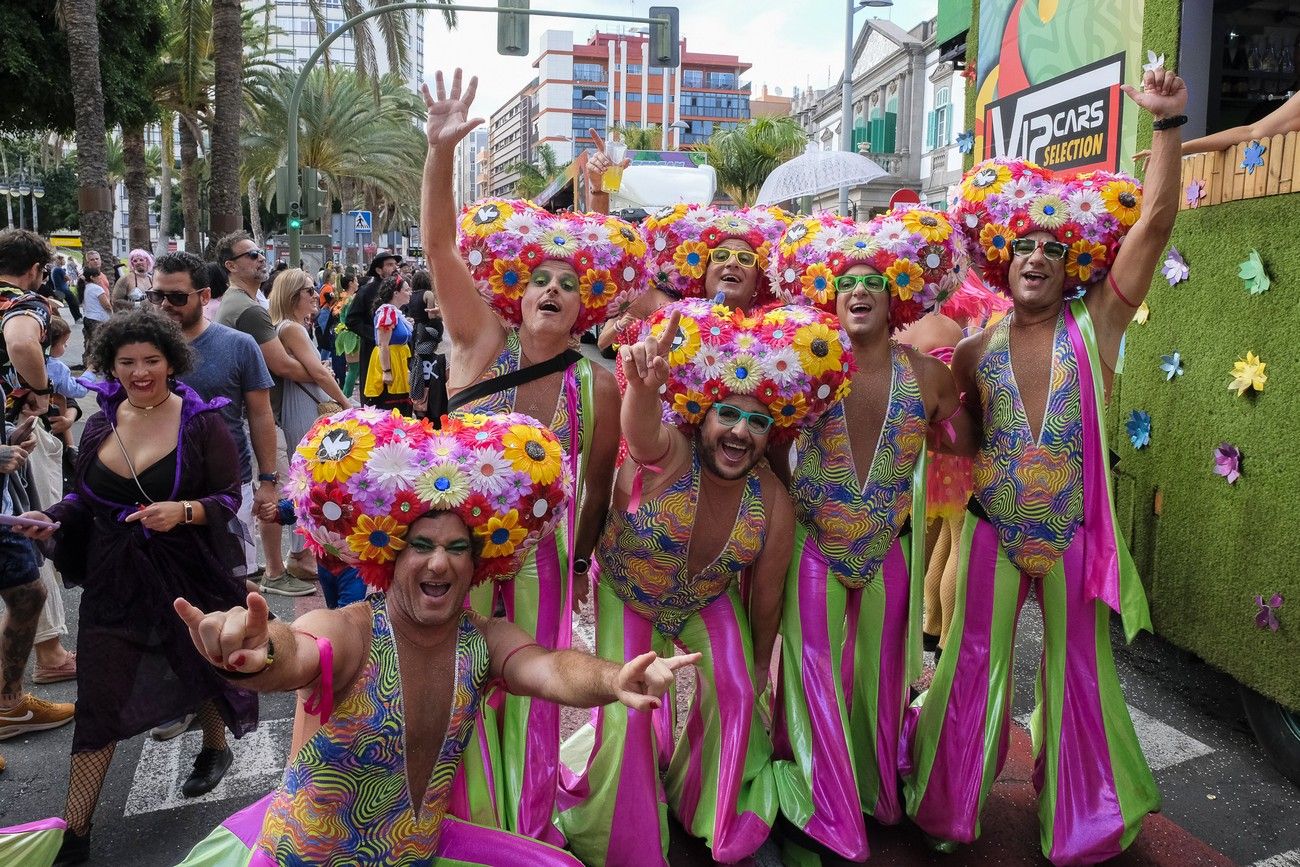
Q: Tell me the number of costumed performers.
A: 6